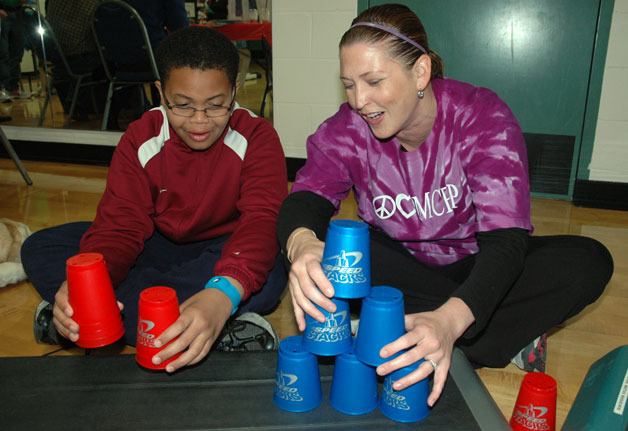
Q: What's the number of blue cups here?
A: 6